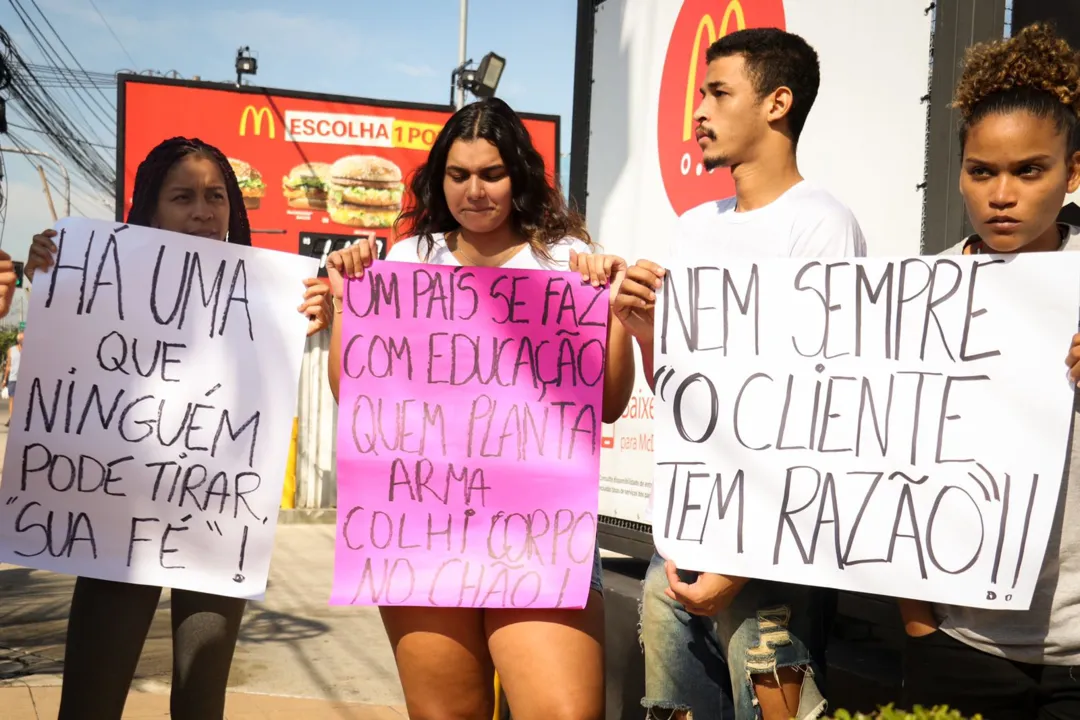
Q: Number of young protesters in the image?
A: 4